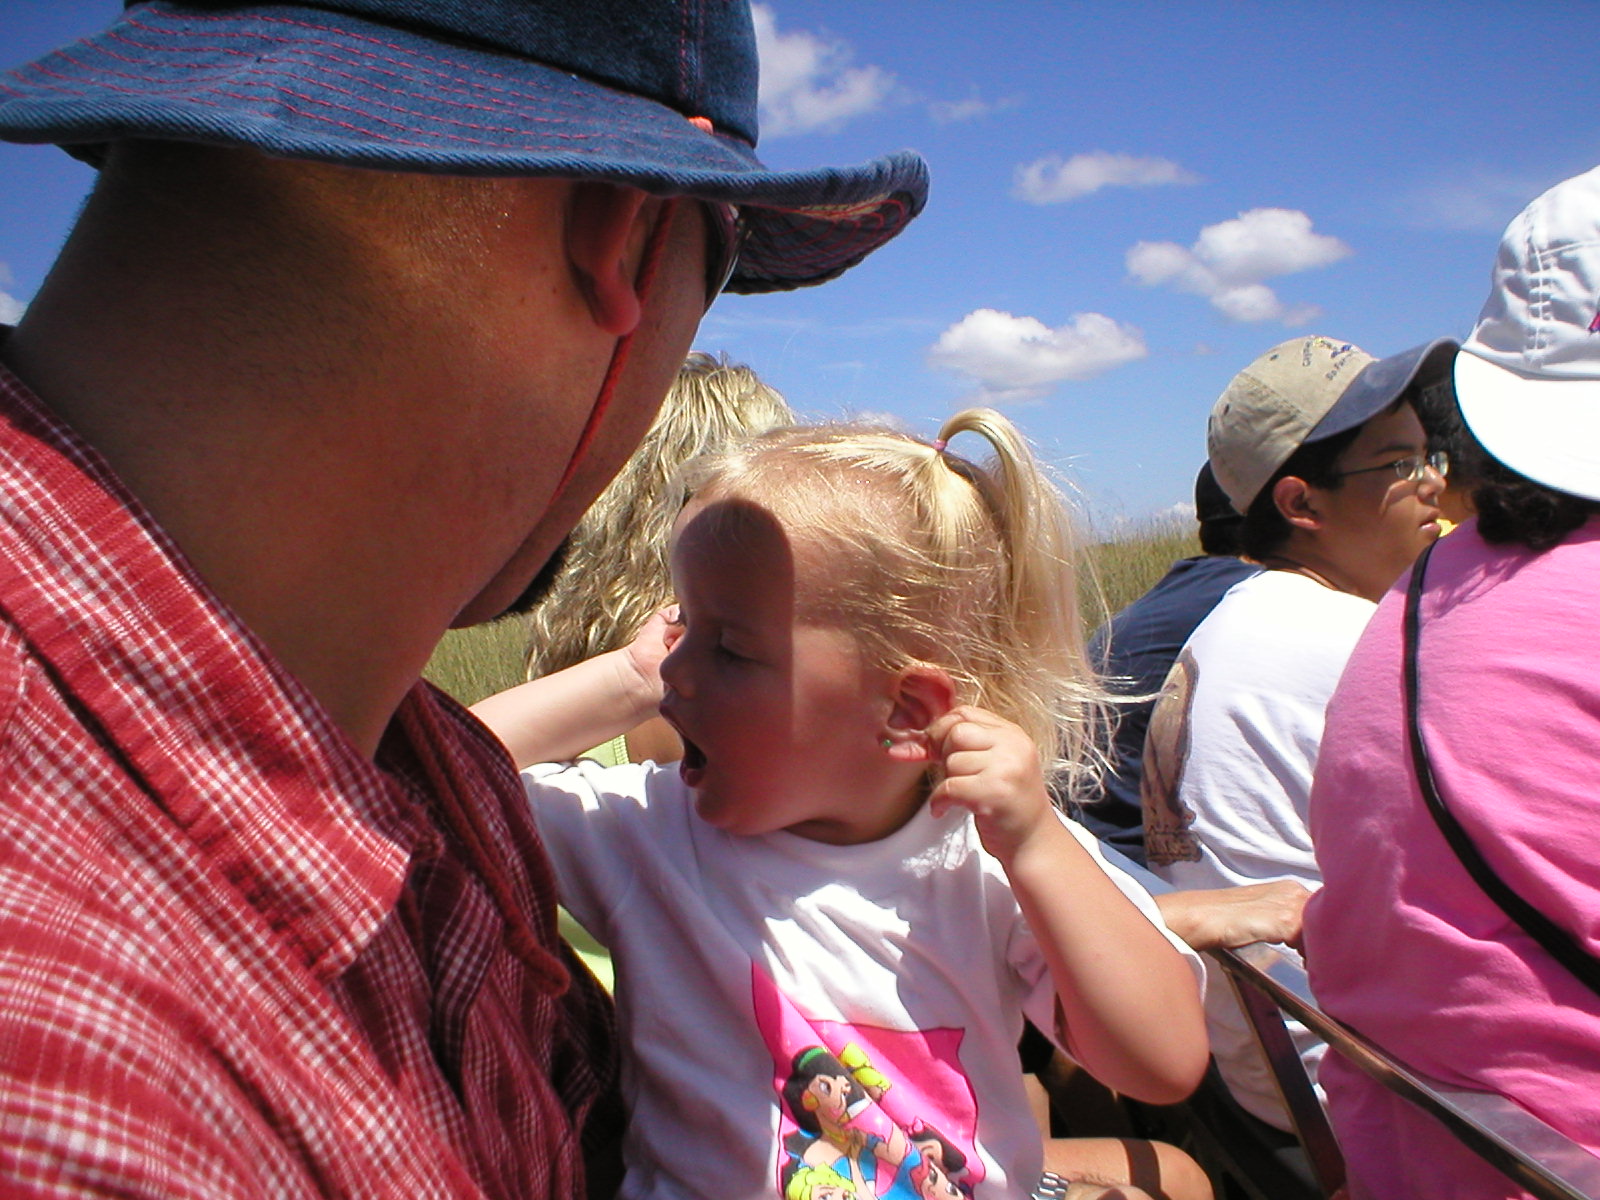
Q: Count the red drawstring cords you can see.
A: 1